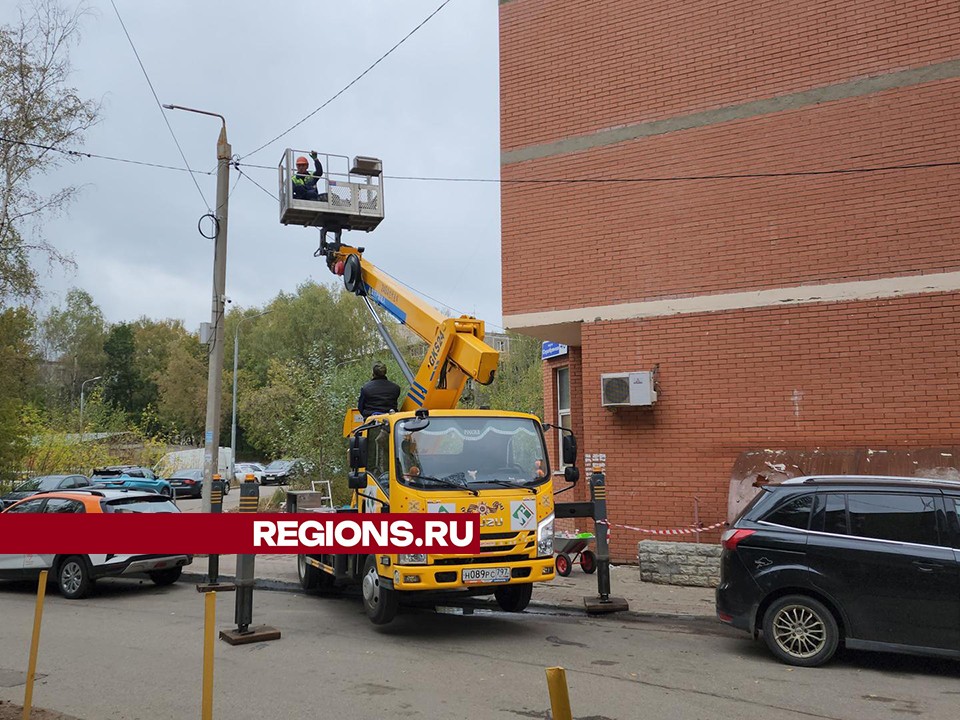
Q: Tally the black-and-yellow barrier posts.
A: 3